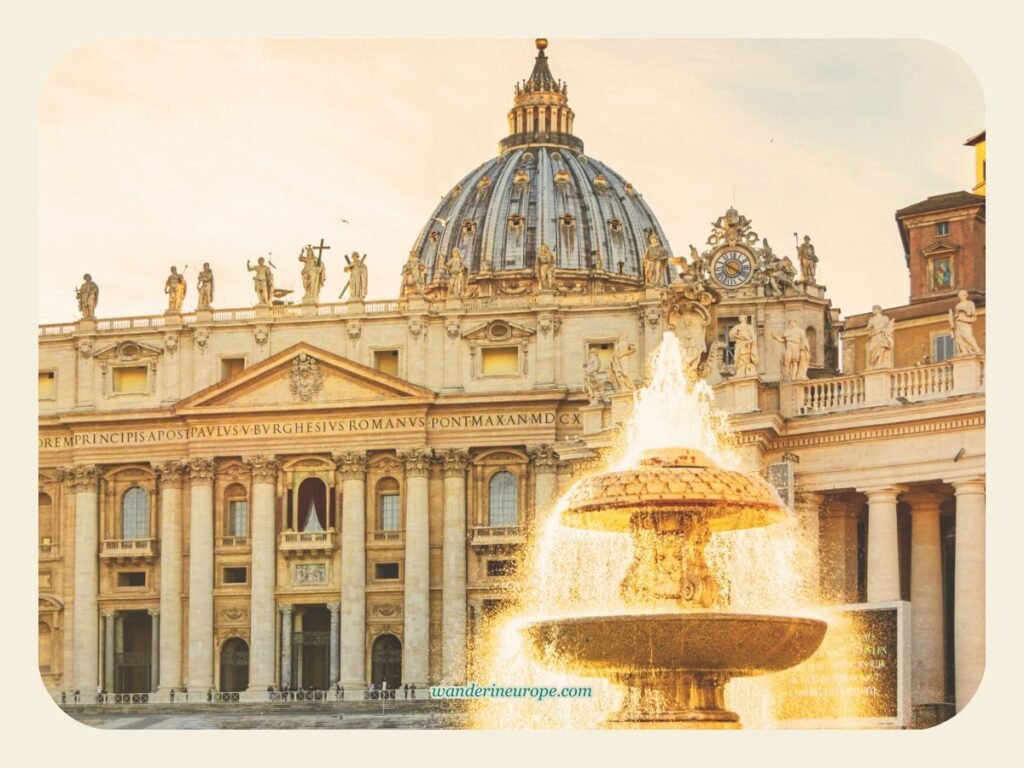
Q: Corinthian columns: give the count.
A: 8